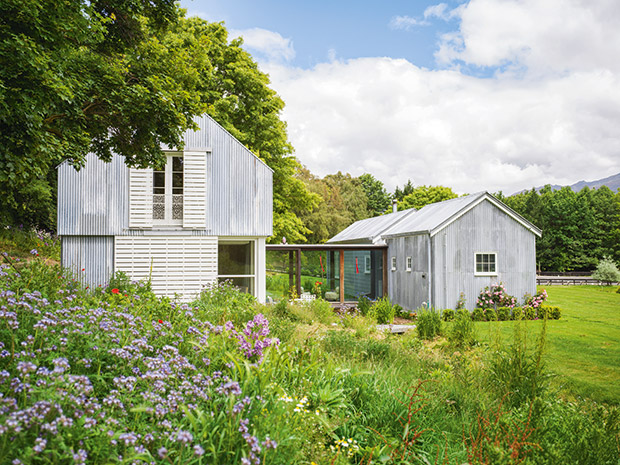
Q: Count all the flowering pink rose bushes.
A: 2